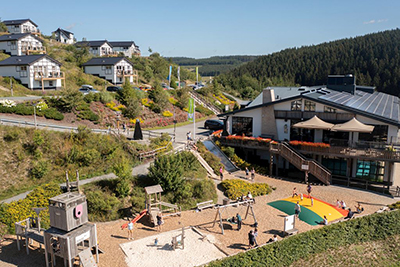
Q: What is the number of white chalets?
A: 7